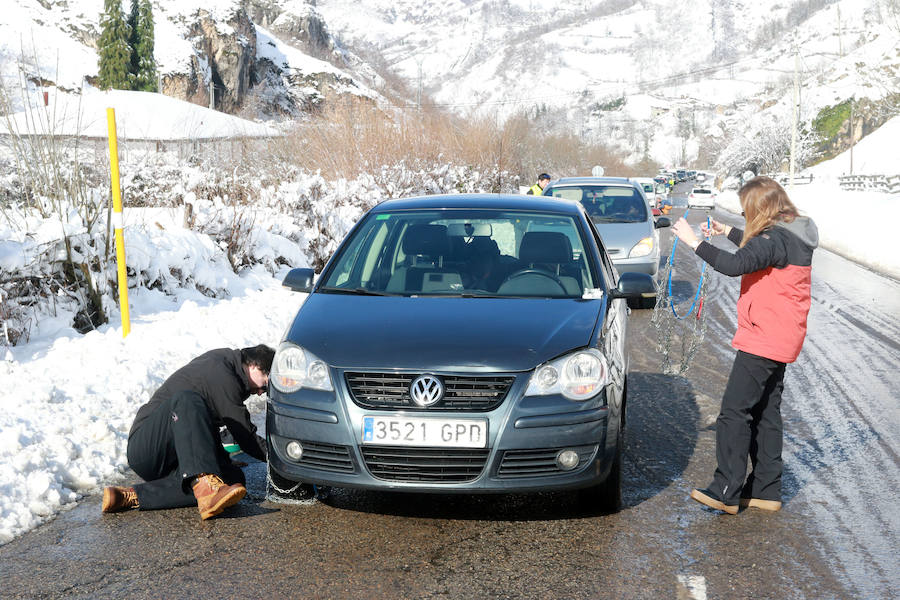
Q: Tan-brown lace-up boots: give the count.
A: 2